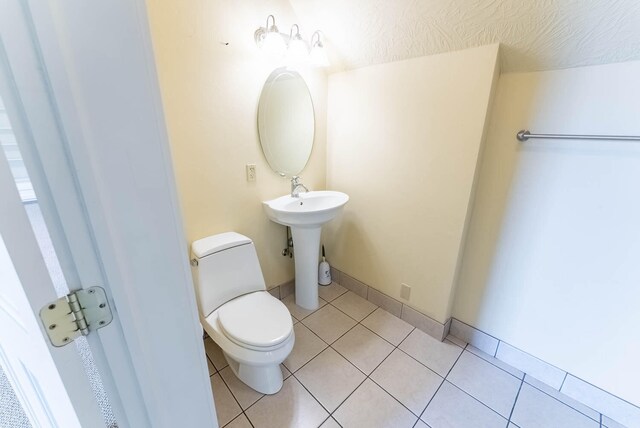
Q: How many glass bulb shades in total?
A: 3